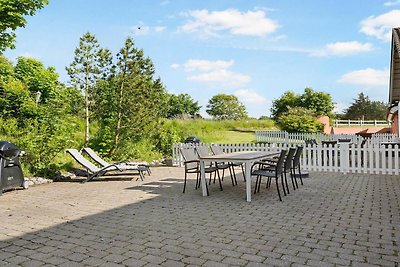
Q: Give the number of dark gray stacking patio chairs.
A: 6